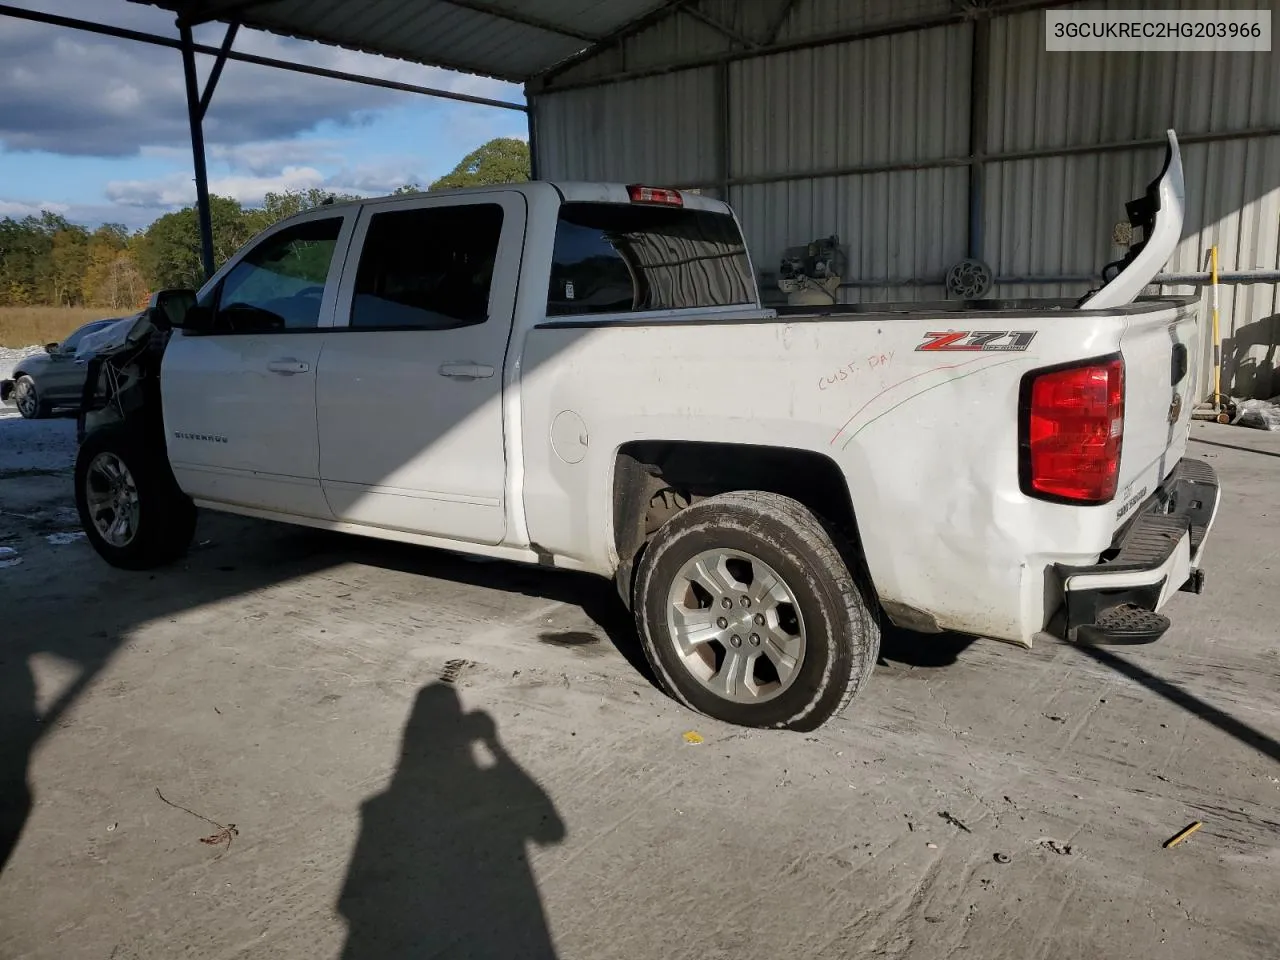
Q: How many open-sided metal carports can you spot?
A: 1